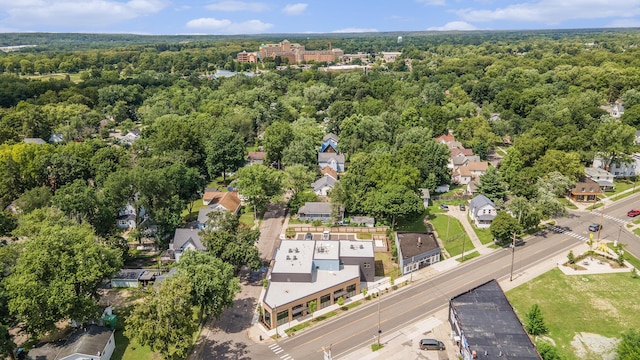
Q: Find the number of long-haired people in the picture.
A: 0